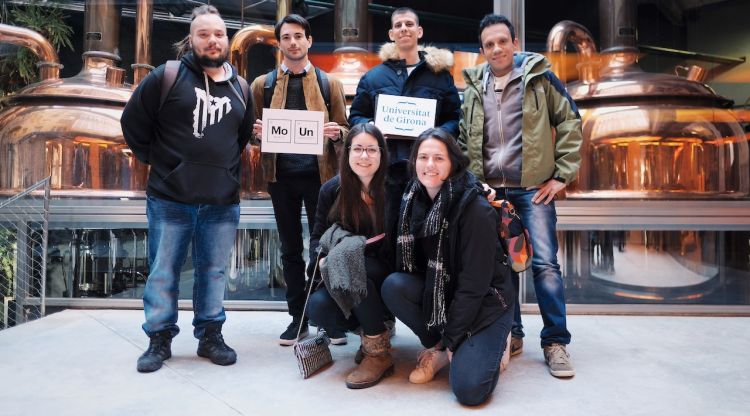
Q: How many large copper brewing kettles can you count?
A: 3